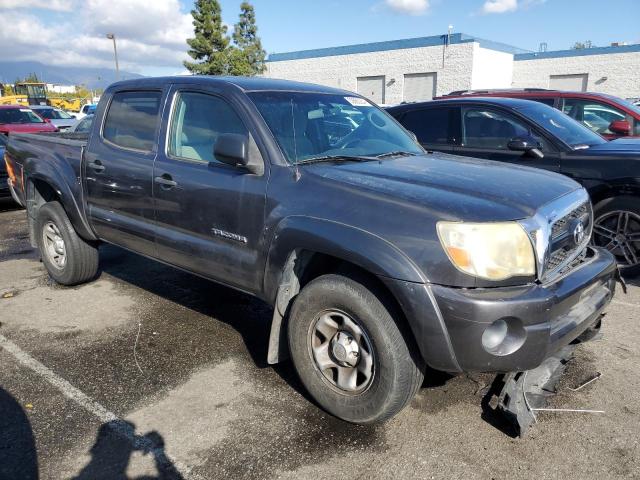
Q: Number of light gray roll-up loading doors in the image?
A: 3